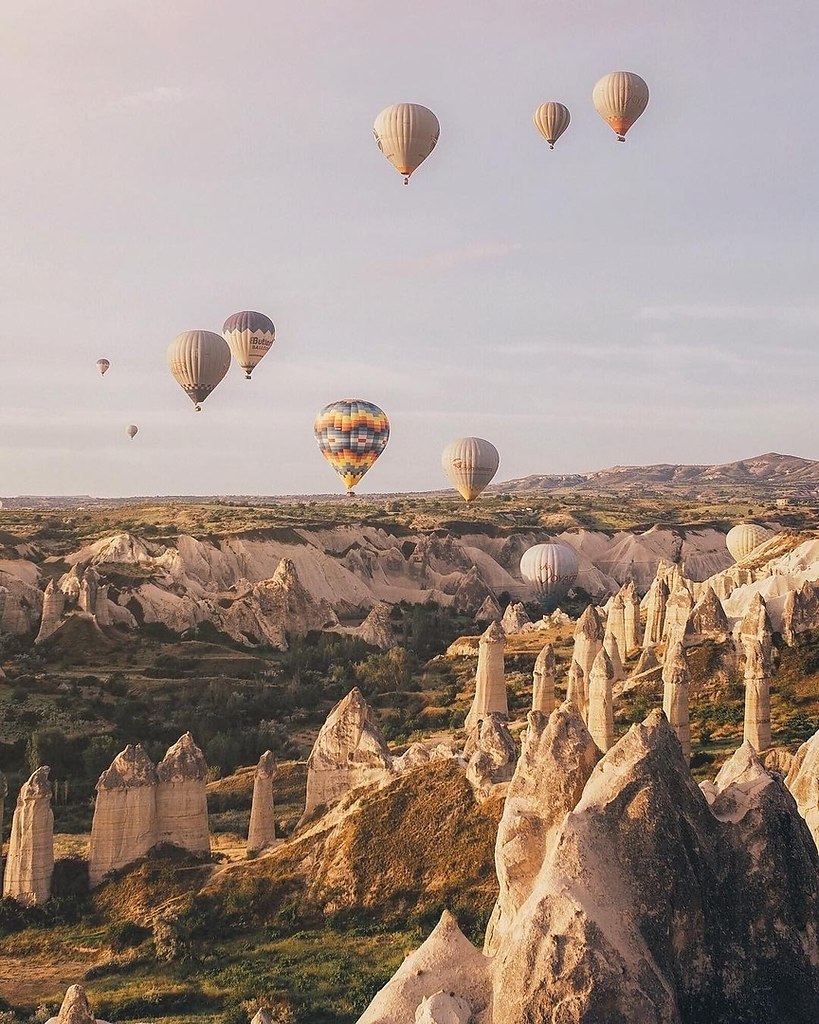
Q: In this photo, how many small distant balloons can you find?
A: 2